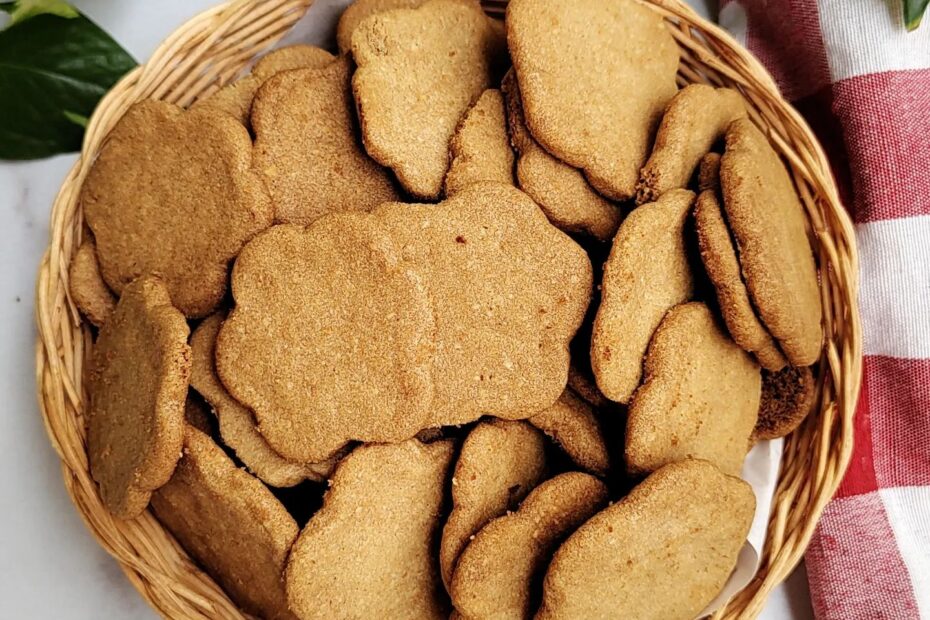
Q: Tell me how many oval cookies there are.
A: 0